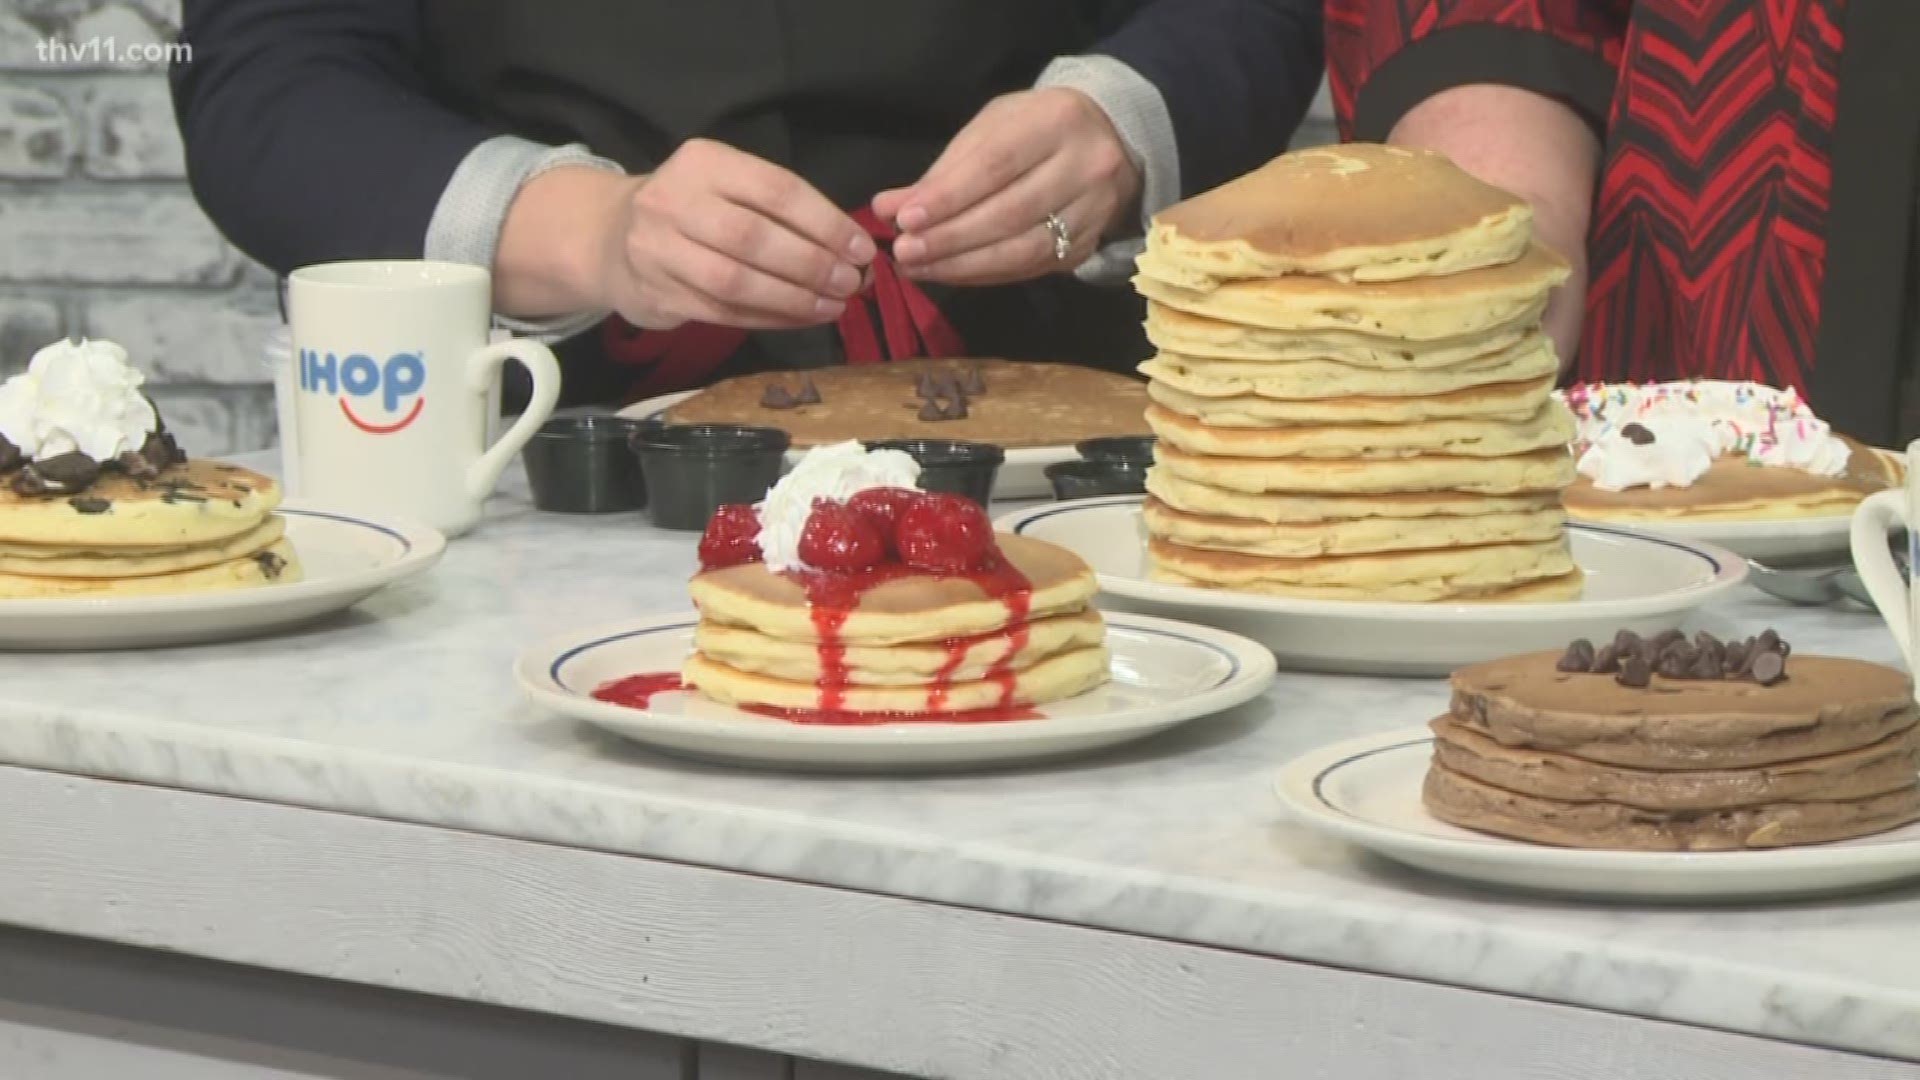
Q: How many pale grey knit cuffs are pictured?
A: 2